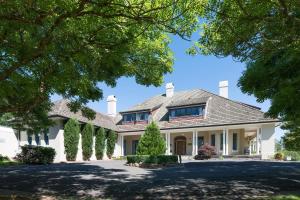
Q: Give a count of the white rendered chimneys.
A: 3